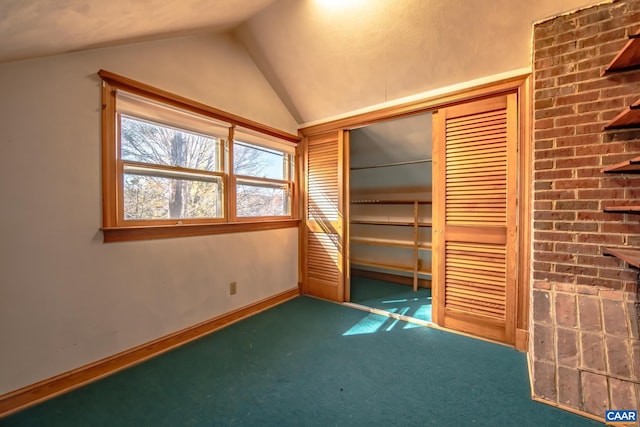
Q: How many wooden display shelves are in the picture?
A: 5